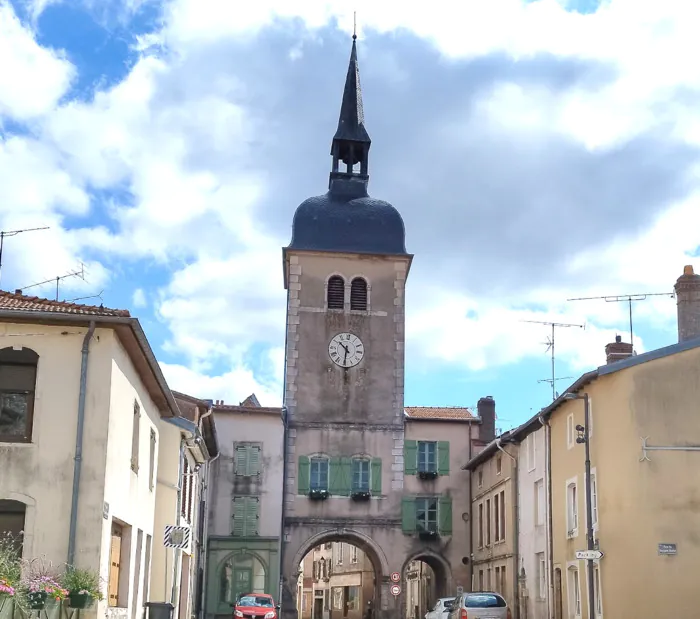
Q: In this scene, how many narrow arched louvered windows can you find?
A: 2